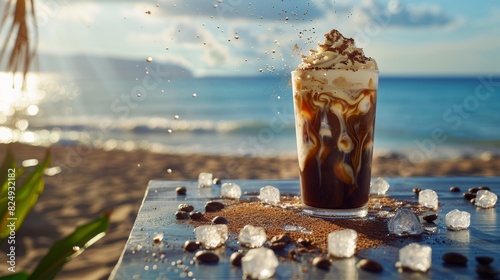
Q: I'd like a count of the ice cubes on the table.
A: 13